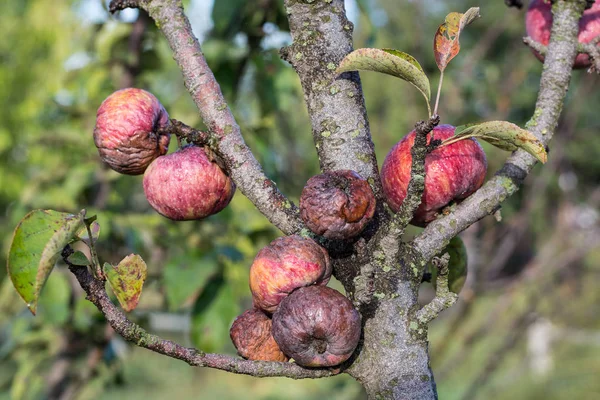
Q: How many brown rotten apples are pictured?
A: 3